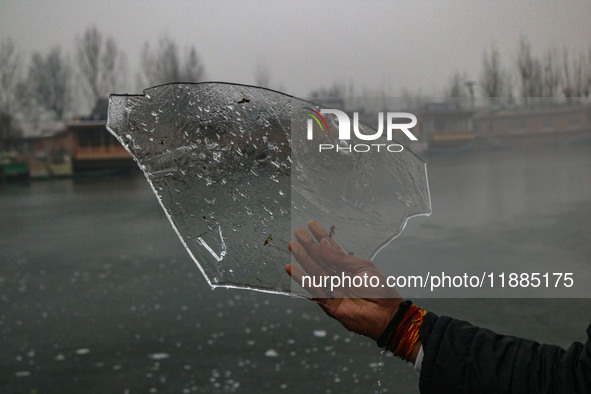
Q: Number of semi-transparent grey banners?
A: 1